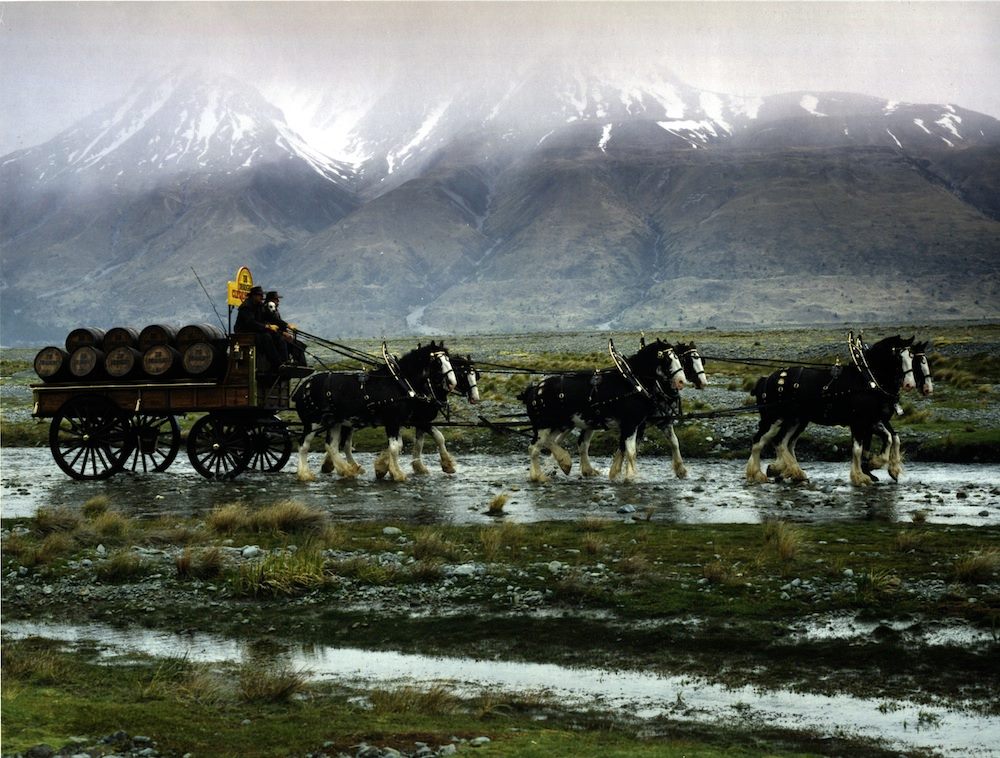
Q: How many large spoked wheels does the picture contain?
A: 4